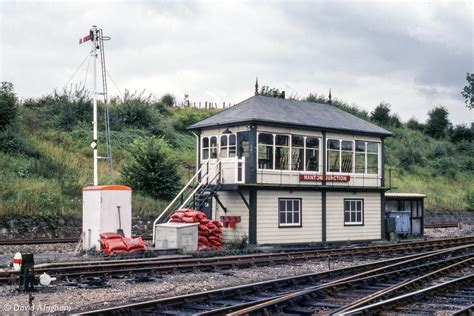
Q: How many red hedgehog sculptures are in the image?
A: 0